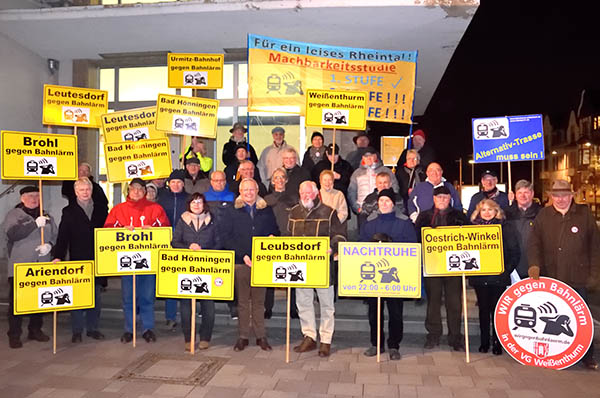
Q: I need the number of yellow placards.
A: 13